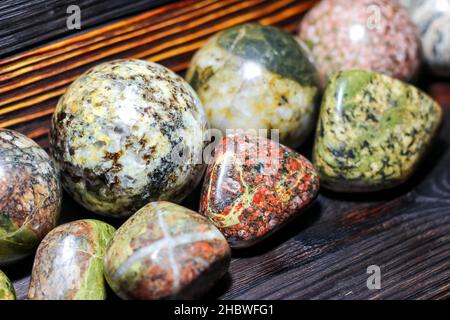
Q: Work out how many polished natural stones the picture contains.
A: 10